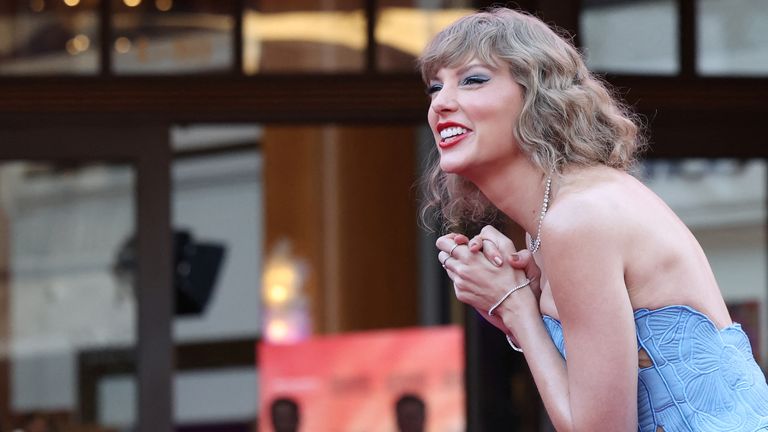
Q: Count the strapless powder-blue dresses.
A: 1